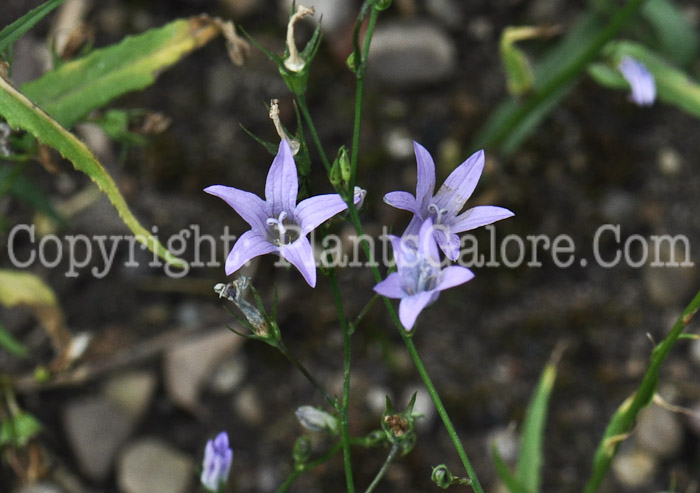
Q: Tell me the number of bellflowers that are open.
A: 3